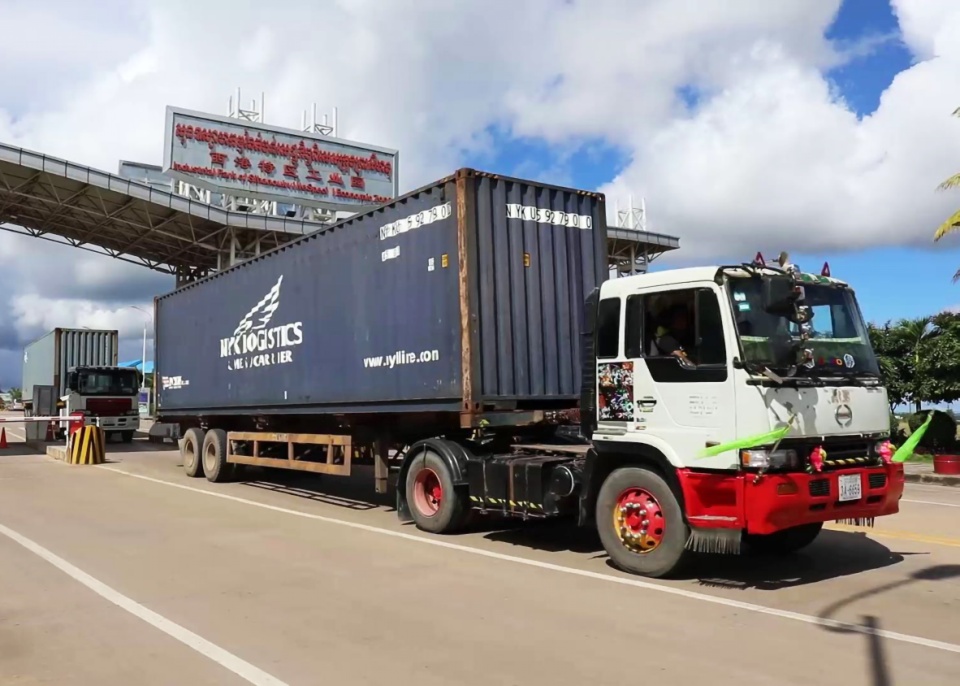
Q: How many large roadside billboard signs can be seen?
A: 1